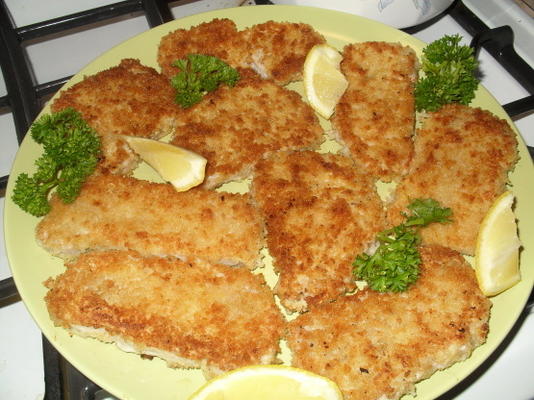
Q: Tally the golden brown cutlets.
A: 9